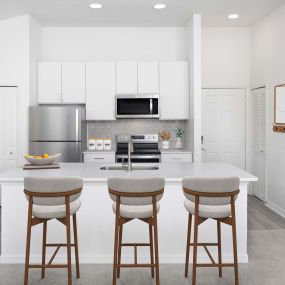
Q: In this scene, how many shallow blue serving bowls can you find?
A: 0